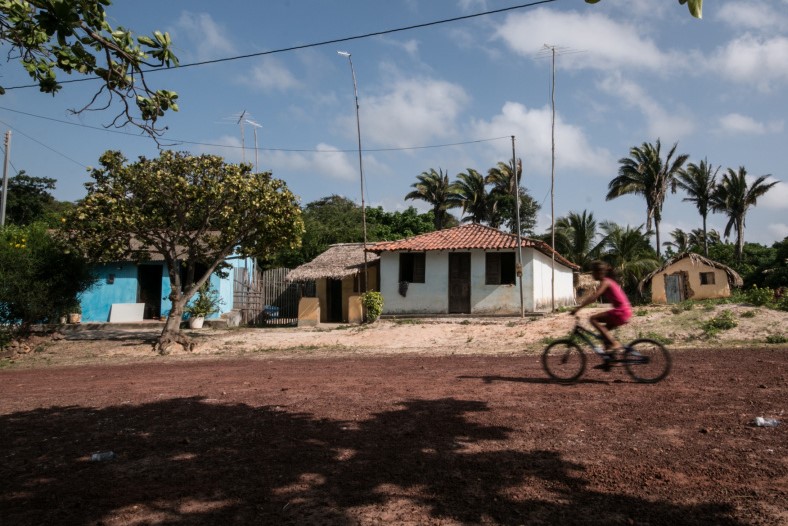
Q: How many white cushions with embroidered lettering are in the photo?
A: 0